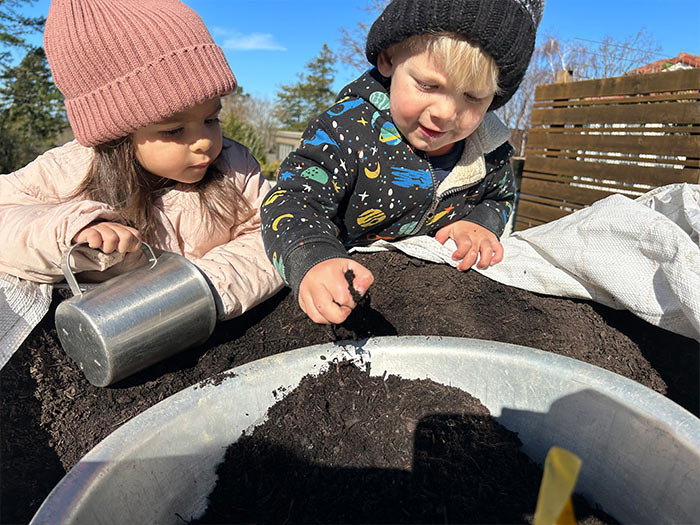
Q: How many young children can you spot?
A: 2